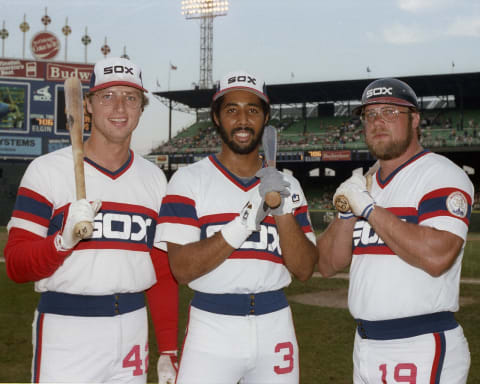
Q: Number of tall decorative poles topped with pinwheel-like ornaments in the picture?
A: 7